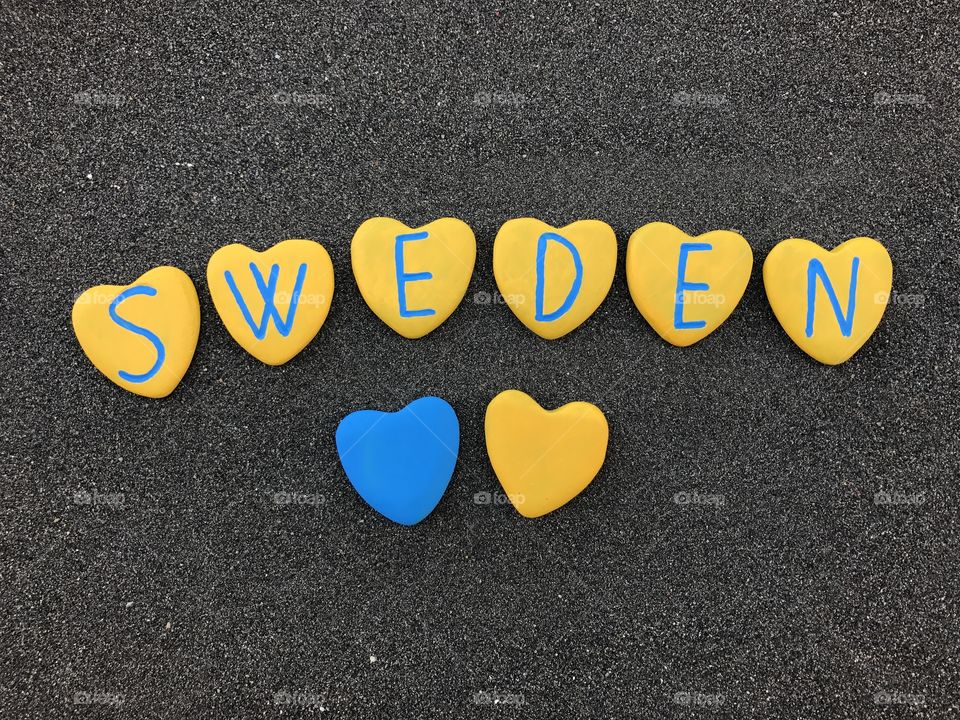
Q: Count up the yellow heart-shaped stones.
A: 7